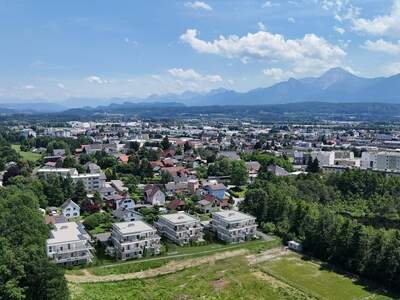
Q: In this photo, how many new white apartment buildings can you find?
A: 4